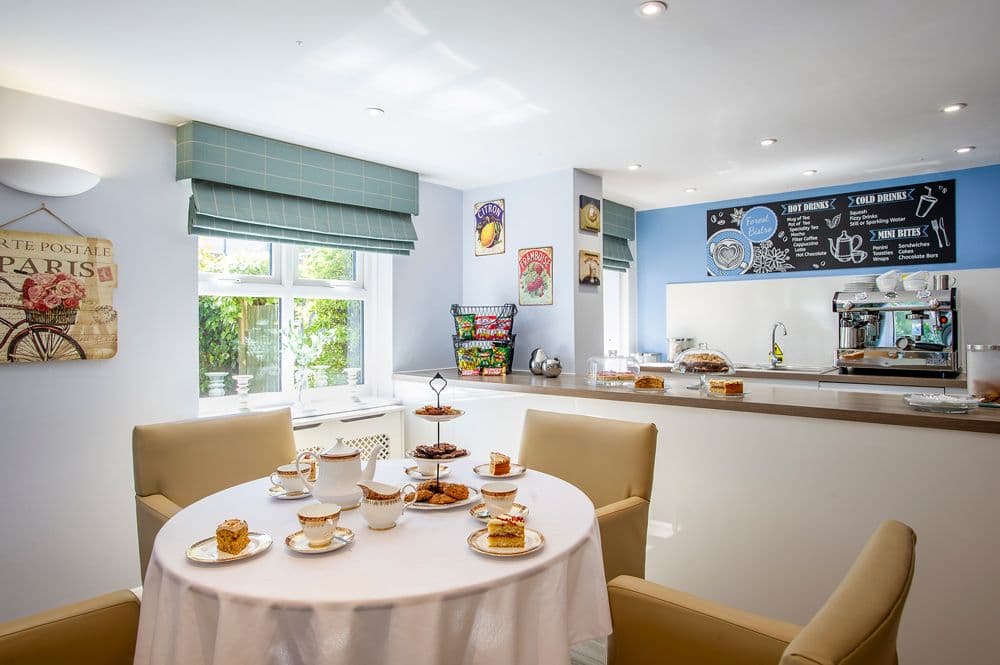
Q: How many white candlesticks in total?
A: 4